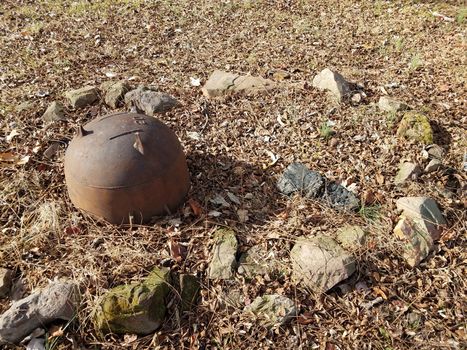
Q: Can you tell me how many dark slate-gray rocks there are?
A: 2